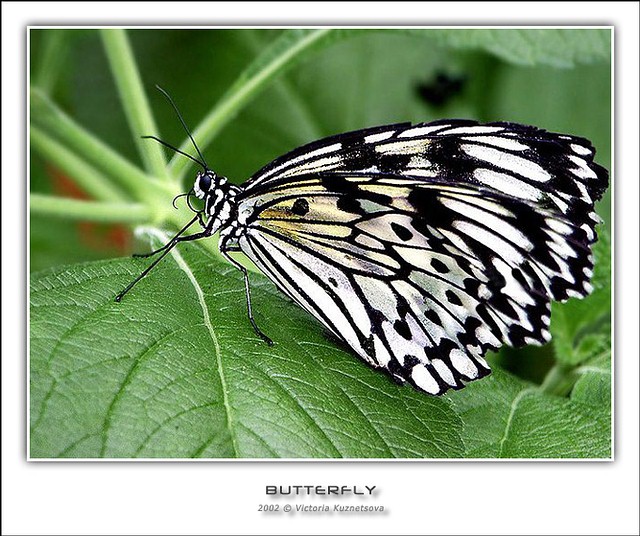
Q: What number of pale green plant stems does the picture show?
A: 5